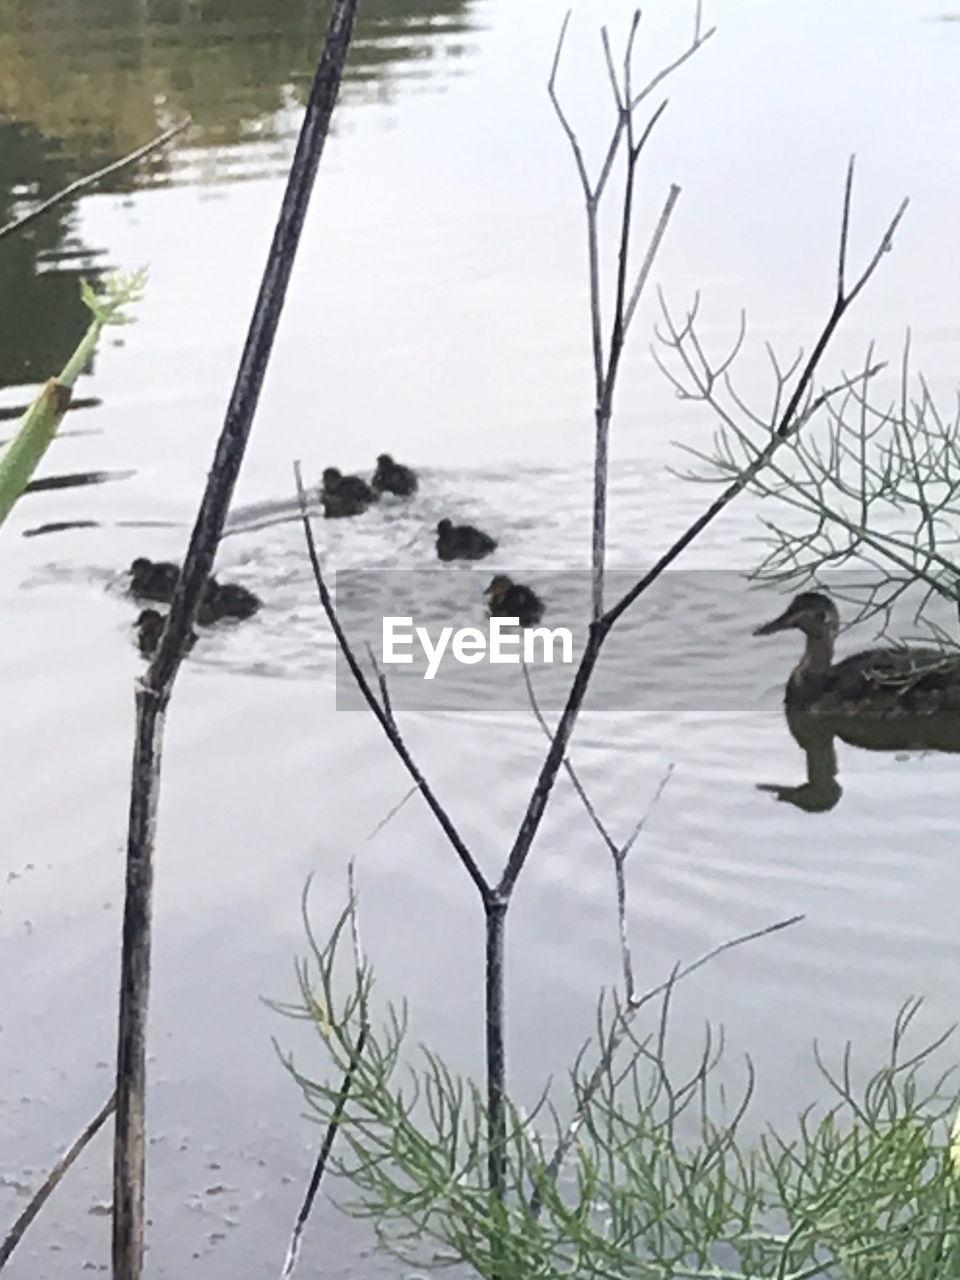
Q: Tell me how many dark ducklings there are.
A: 7